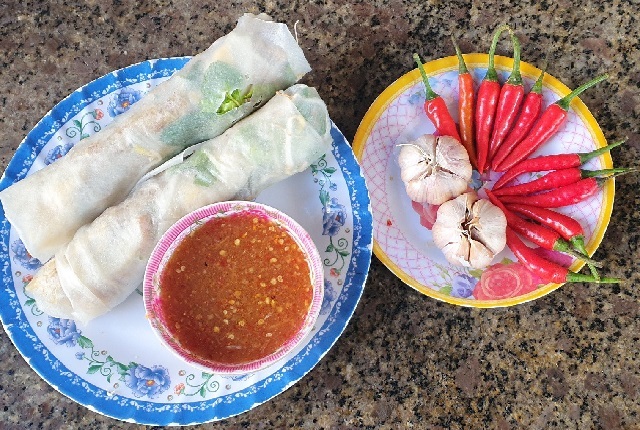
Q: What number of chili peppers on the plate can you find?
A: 12